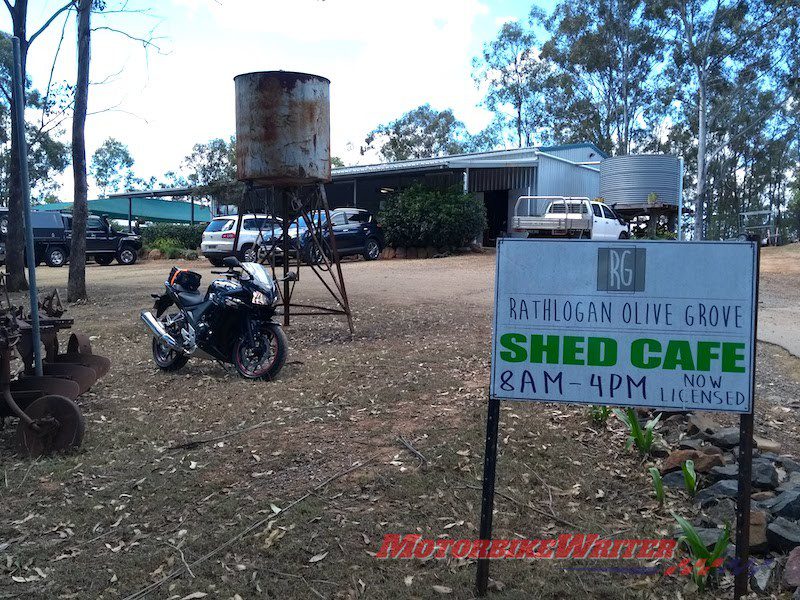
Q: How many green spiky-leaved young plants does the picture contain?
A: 5